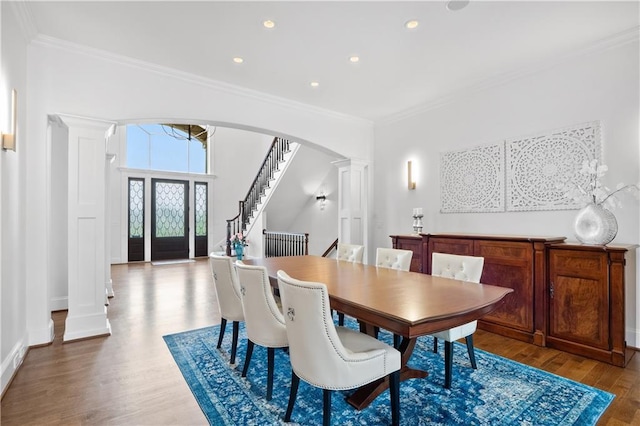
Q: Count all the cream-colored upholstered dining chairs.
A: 6